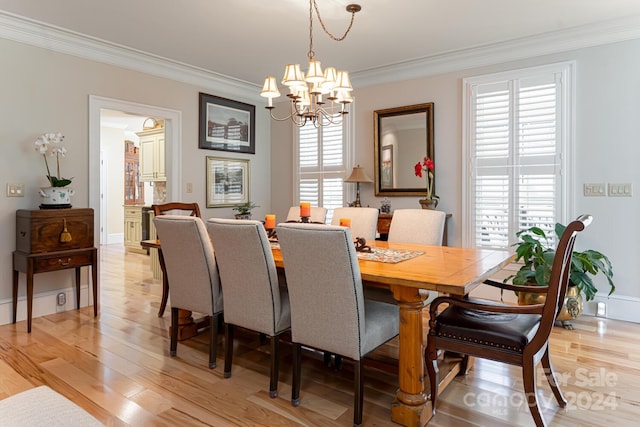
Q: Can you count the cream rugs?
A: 1